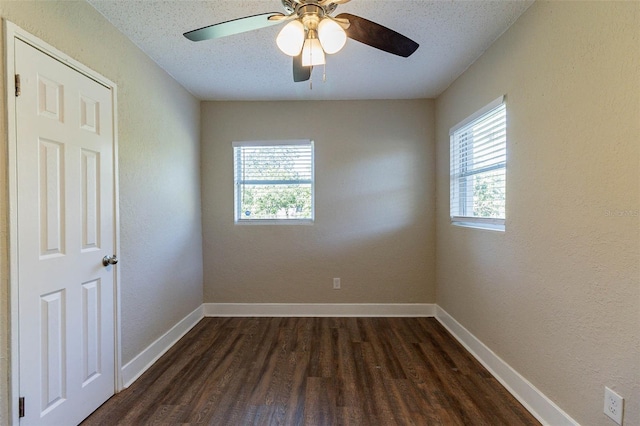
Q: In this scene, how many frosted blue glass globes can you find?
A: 0